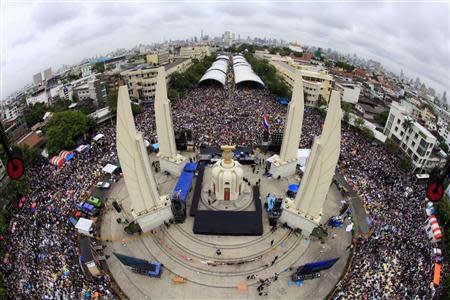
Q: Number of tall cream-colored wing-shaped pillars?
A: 4